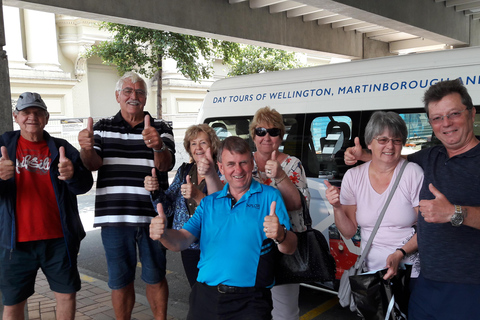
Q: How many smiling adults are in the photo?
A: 7